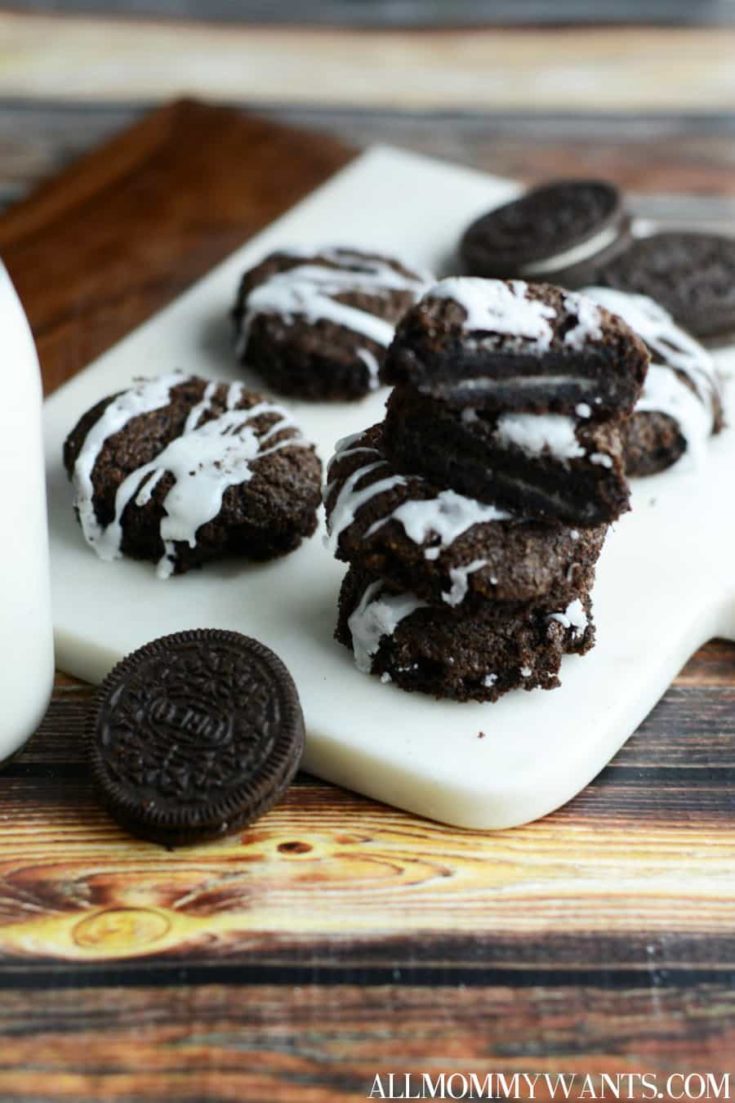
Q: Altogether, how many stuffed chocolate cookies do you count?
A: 7